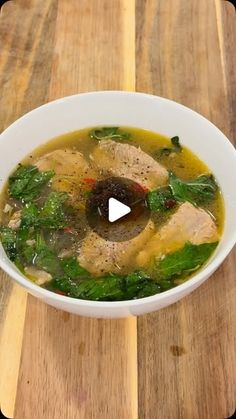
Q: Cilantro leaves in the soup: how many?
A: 0